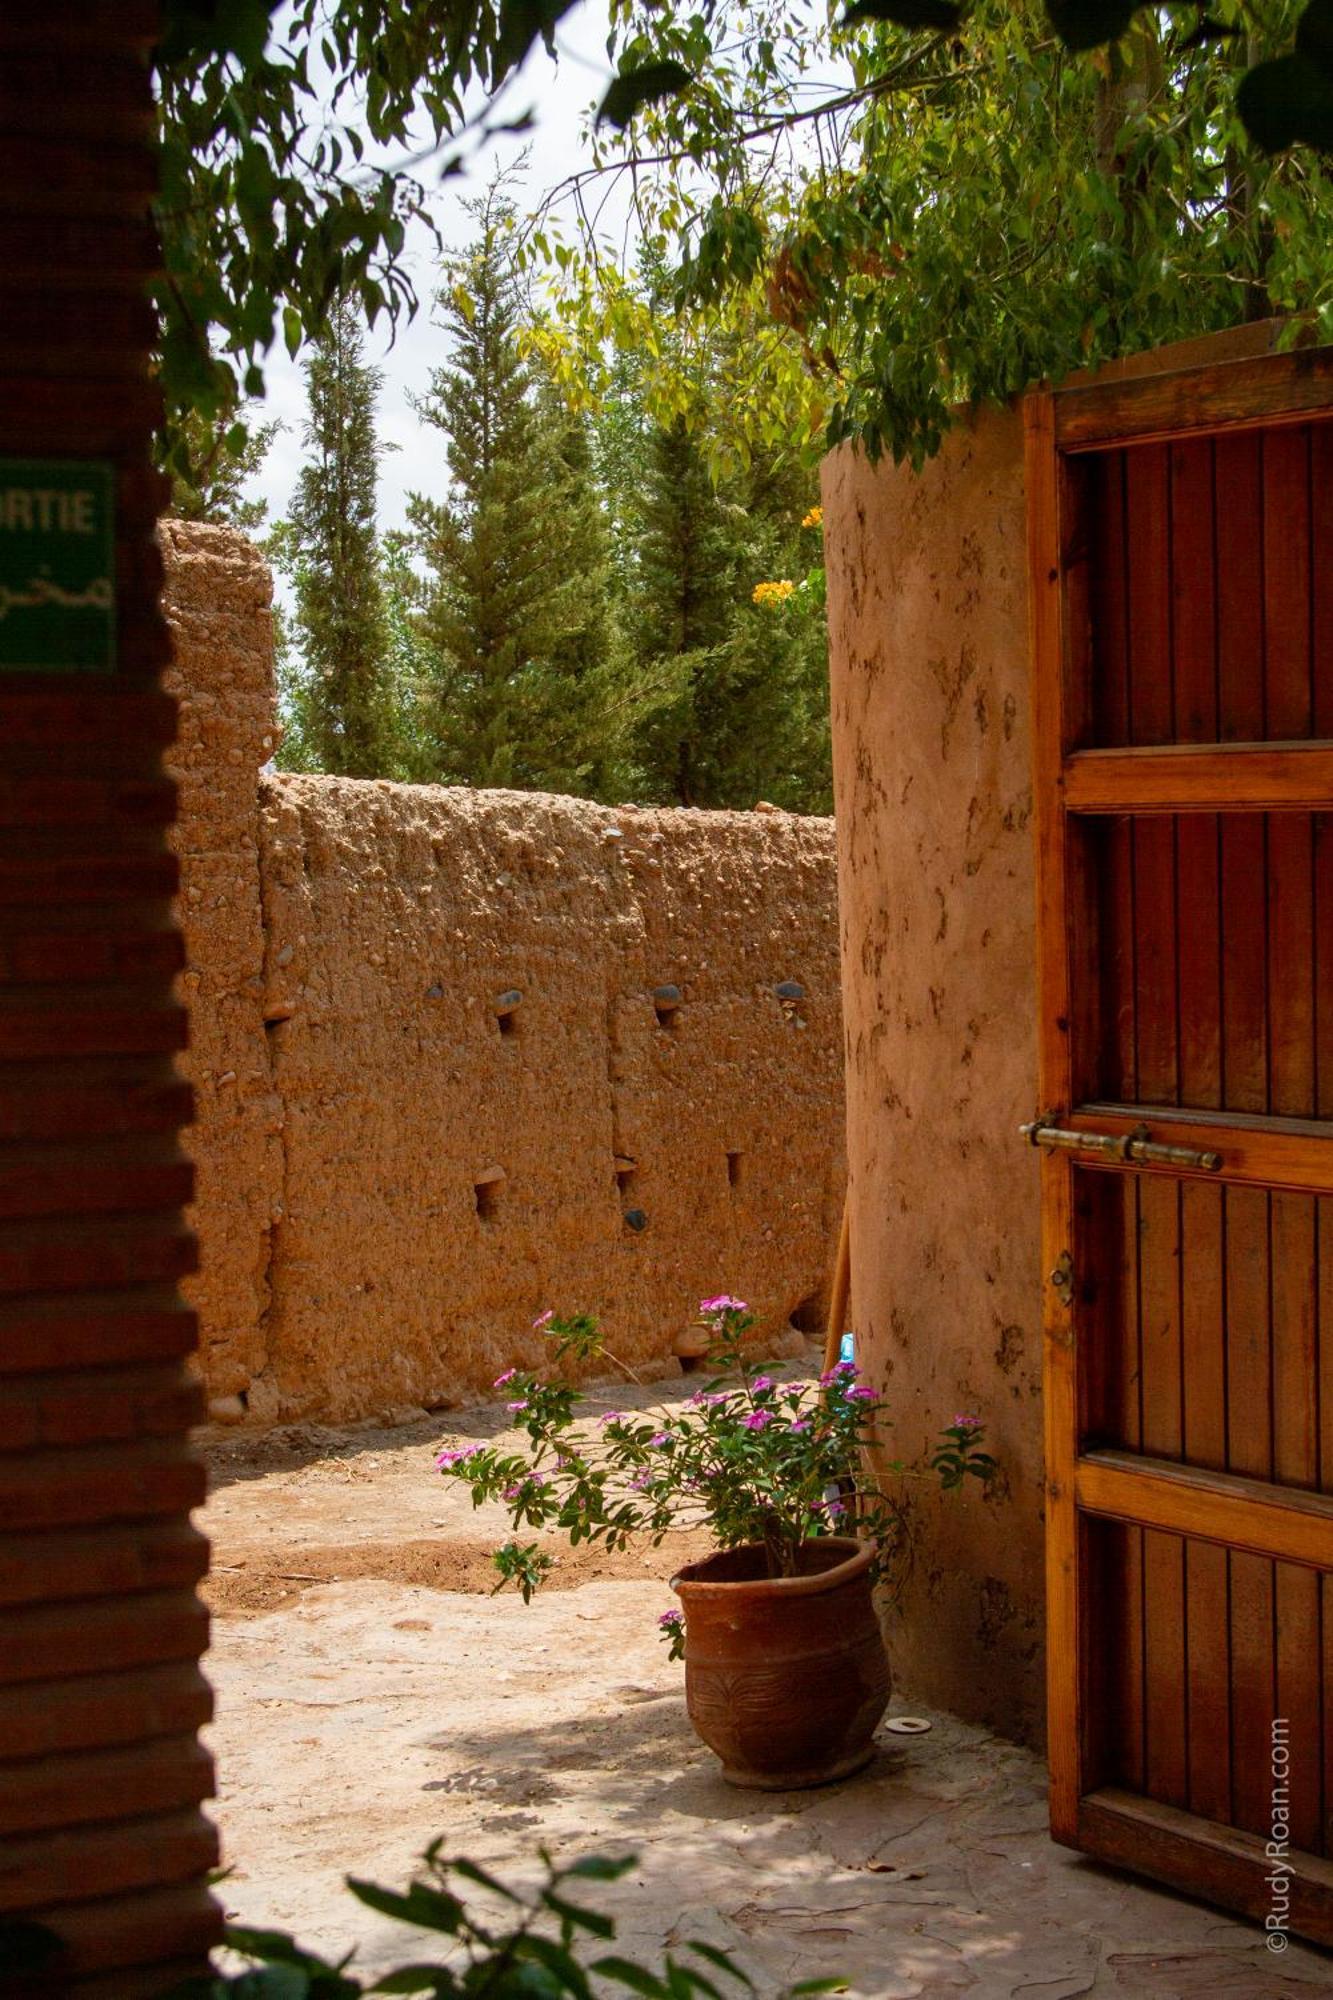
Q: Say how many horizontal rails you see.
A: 5